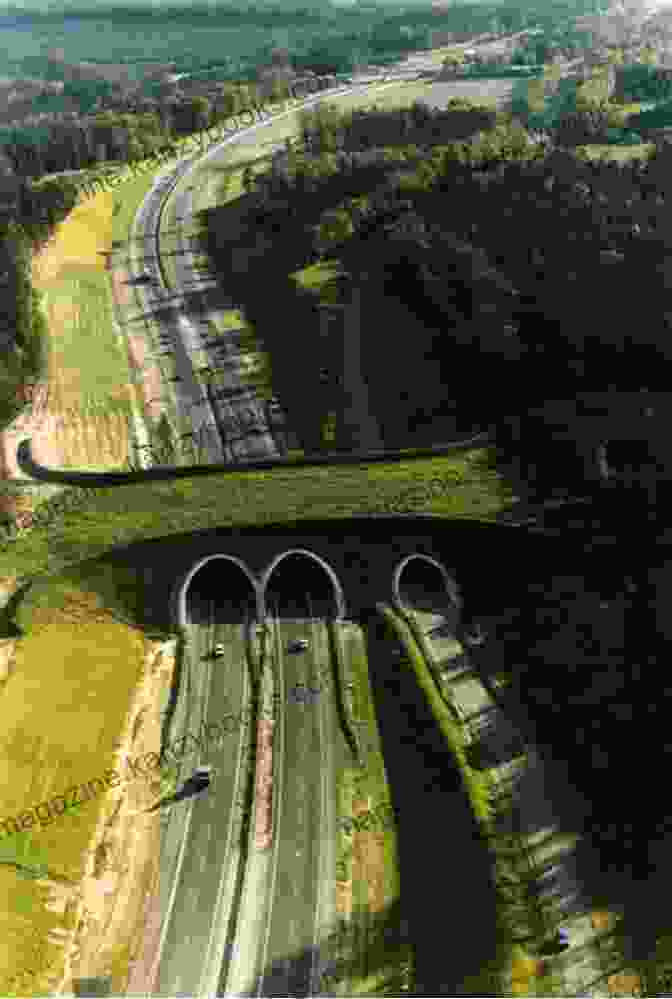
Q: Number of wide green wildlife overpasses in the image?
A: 1